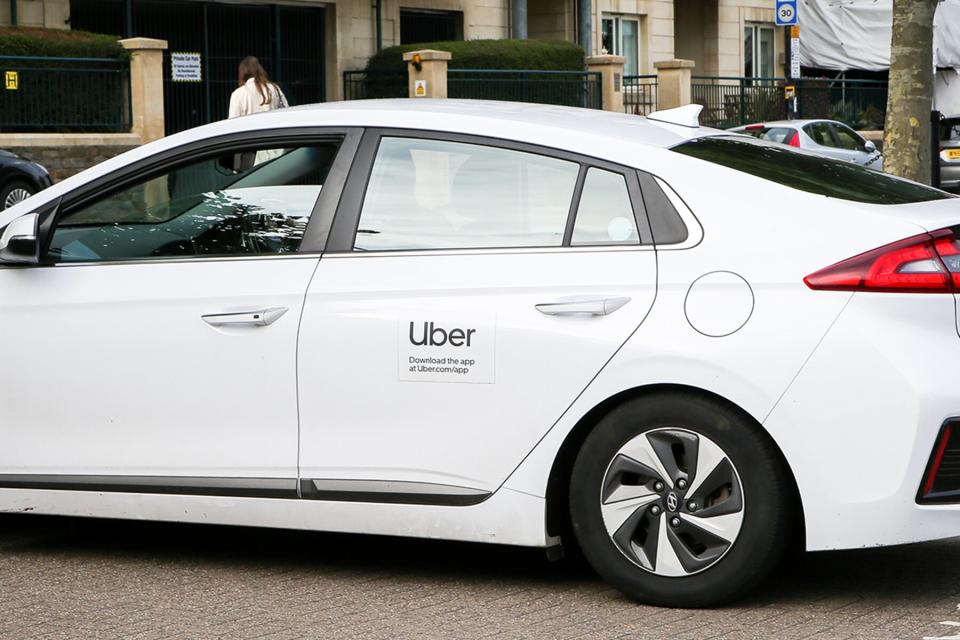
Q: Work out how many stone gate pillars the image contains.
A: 4